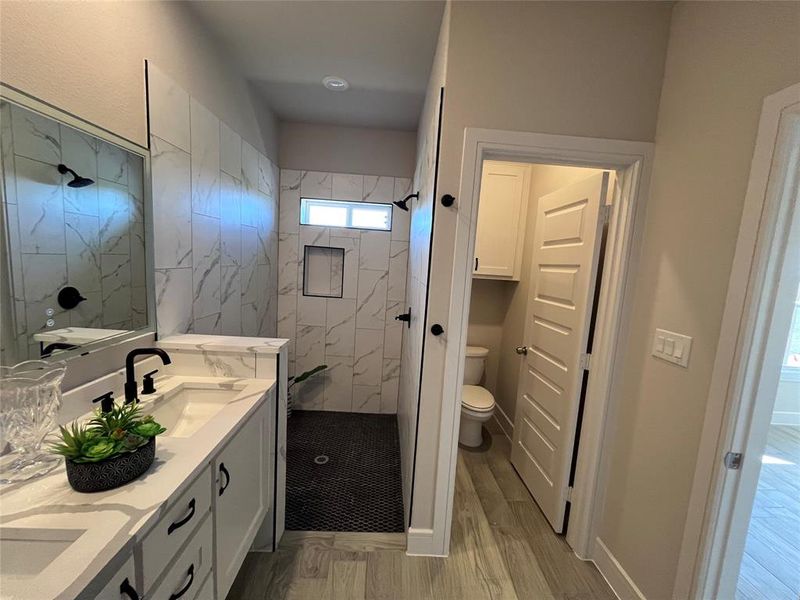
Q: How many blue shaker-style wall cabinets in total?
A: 0